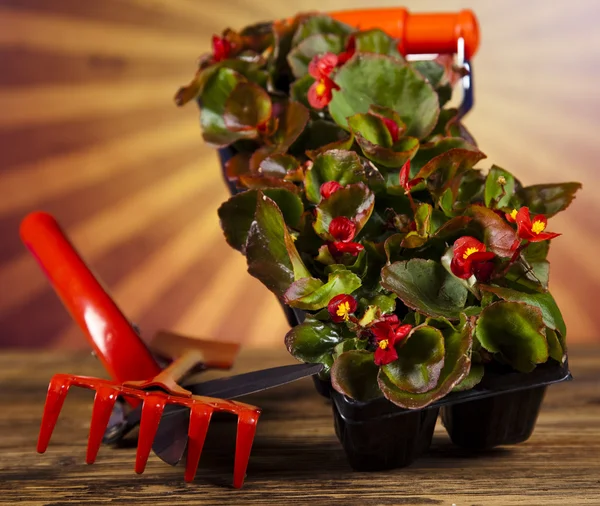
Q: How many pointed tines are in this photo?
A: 5